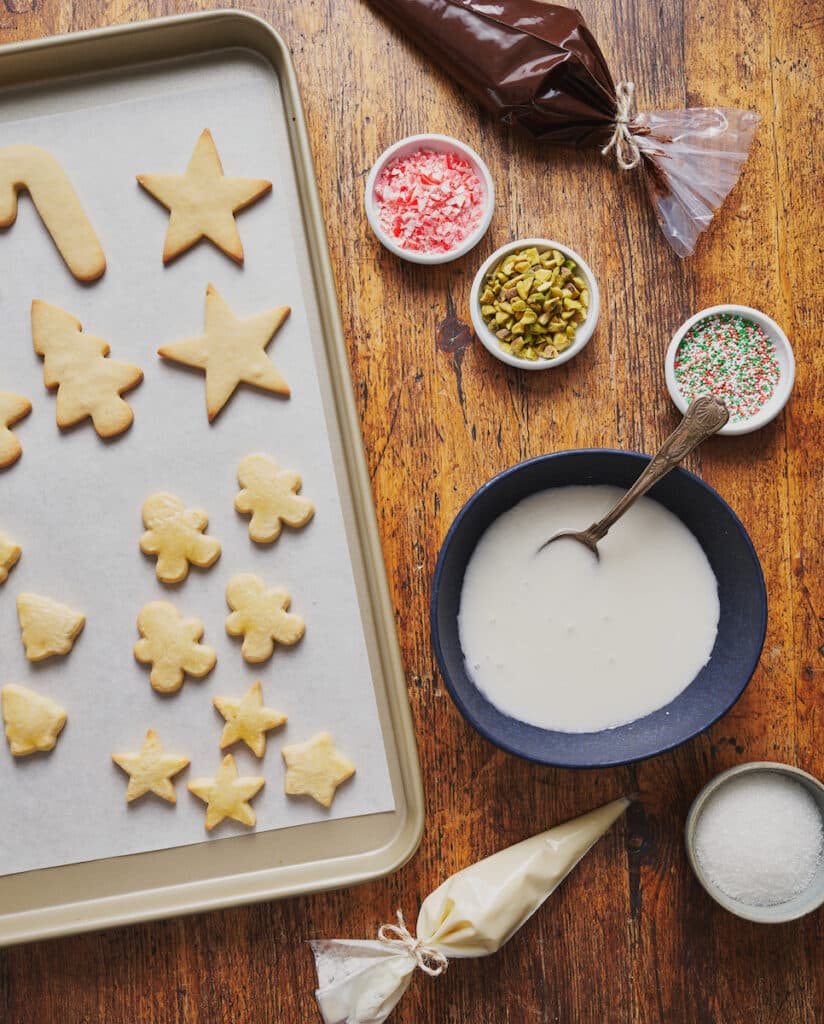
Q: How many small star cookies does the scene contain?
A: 4